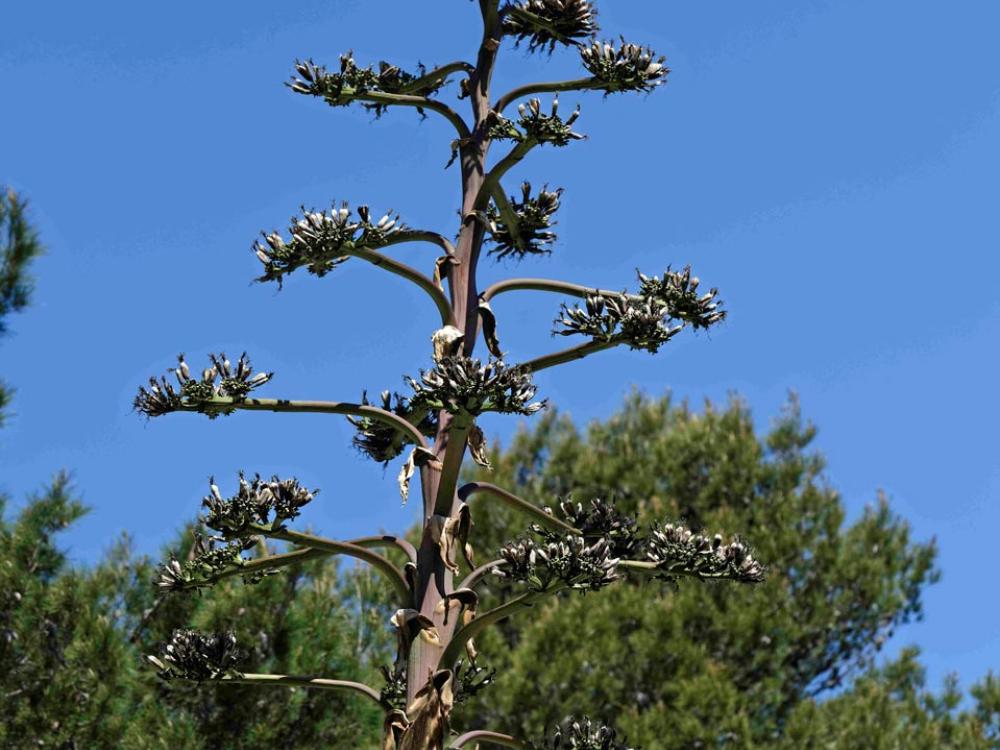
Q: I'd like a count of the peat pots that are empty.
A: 0